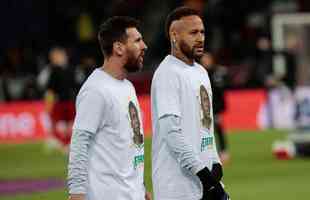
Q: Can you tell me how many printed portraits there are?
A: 2